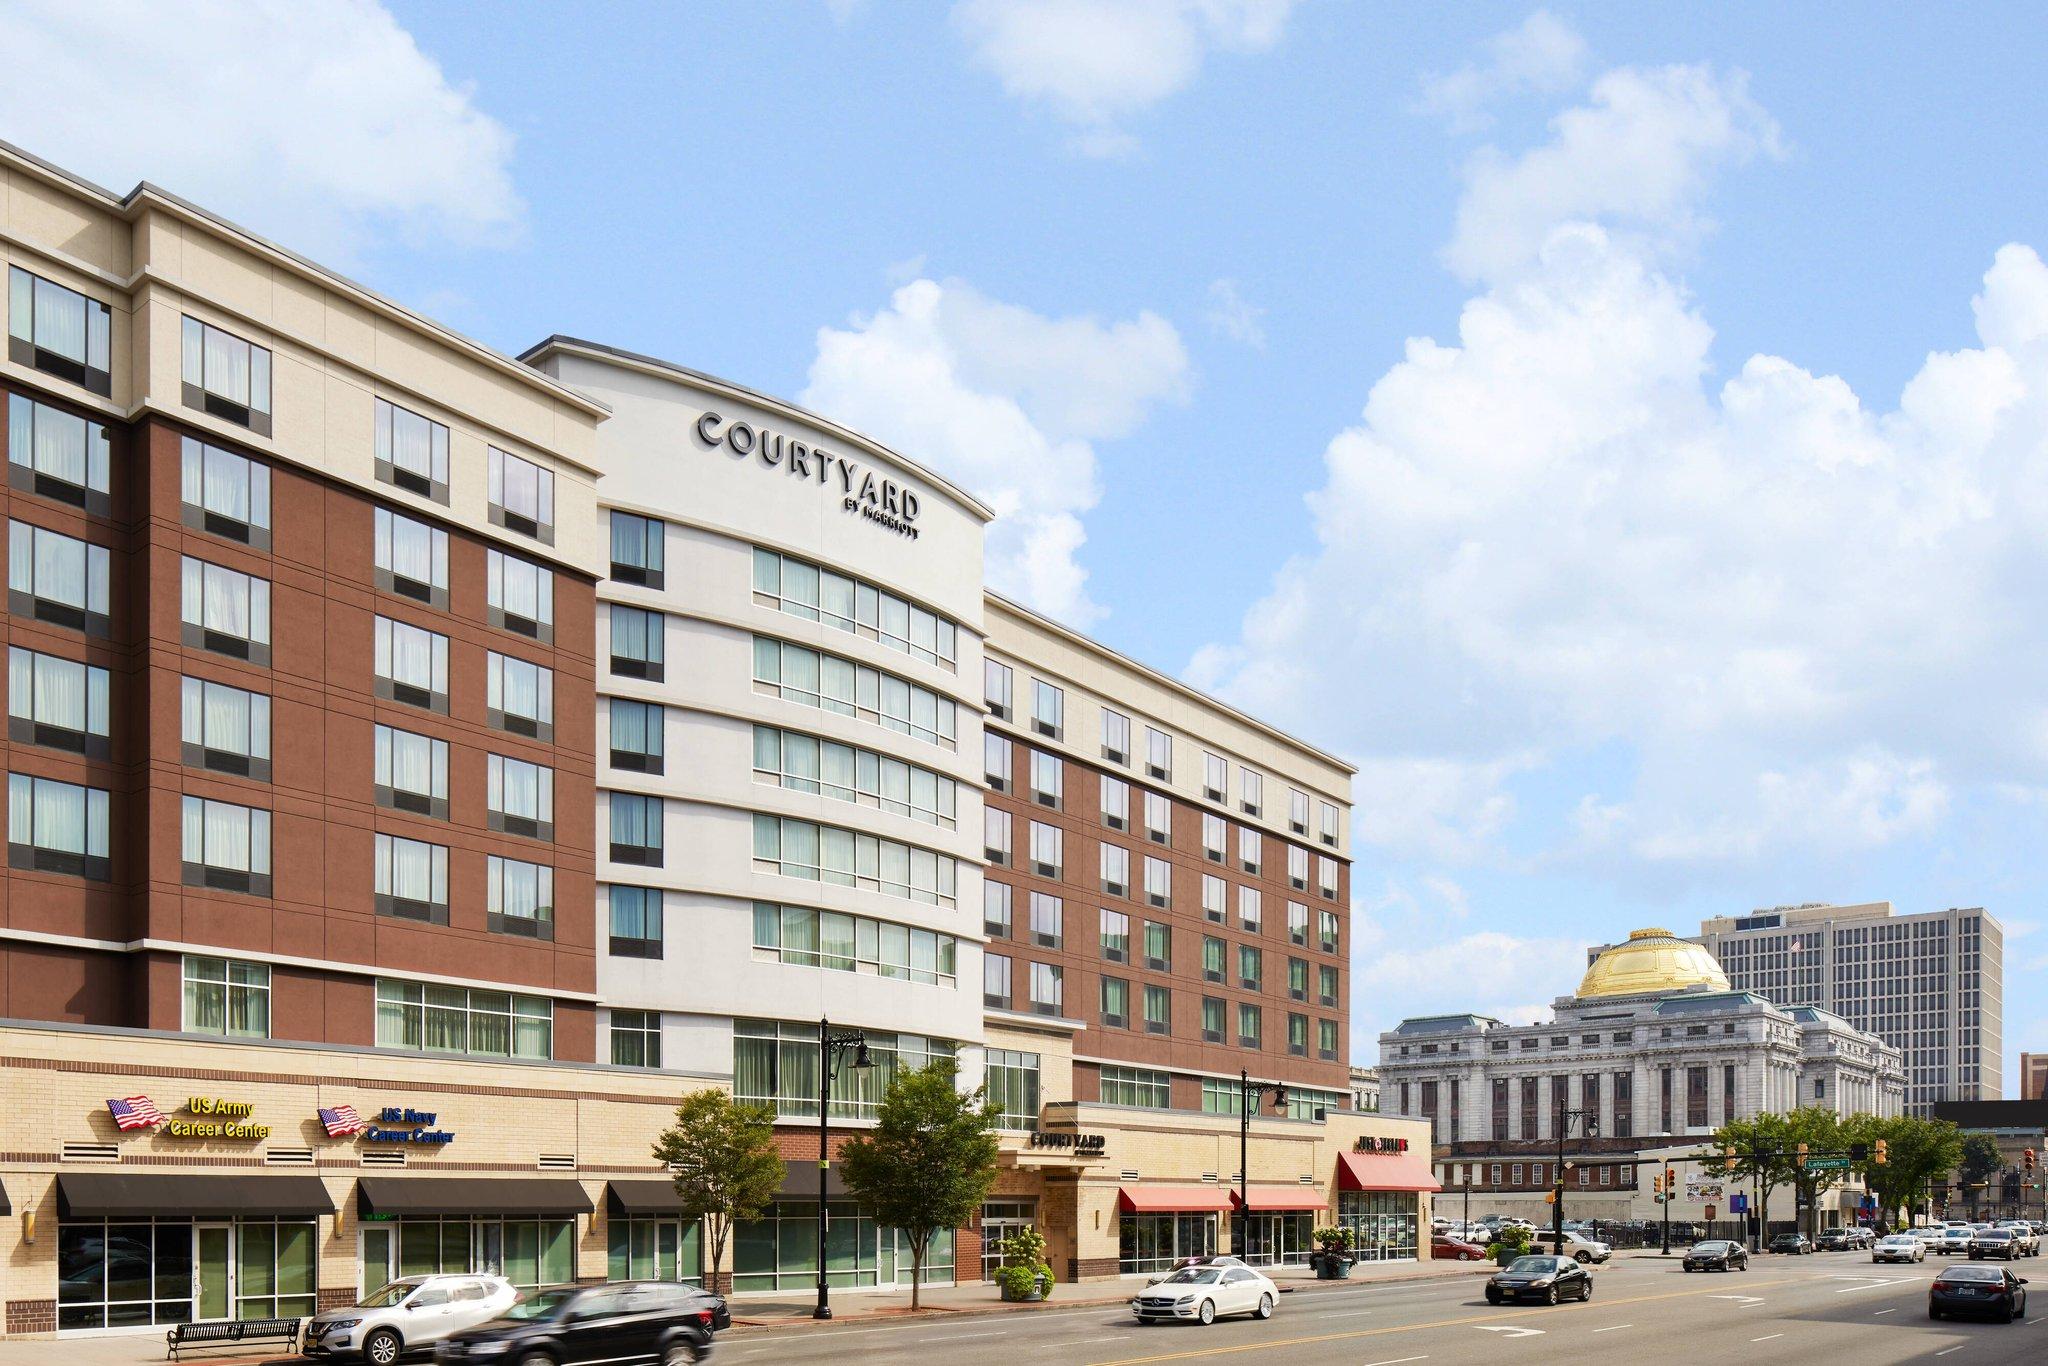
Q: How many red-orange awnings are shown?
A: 3